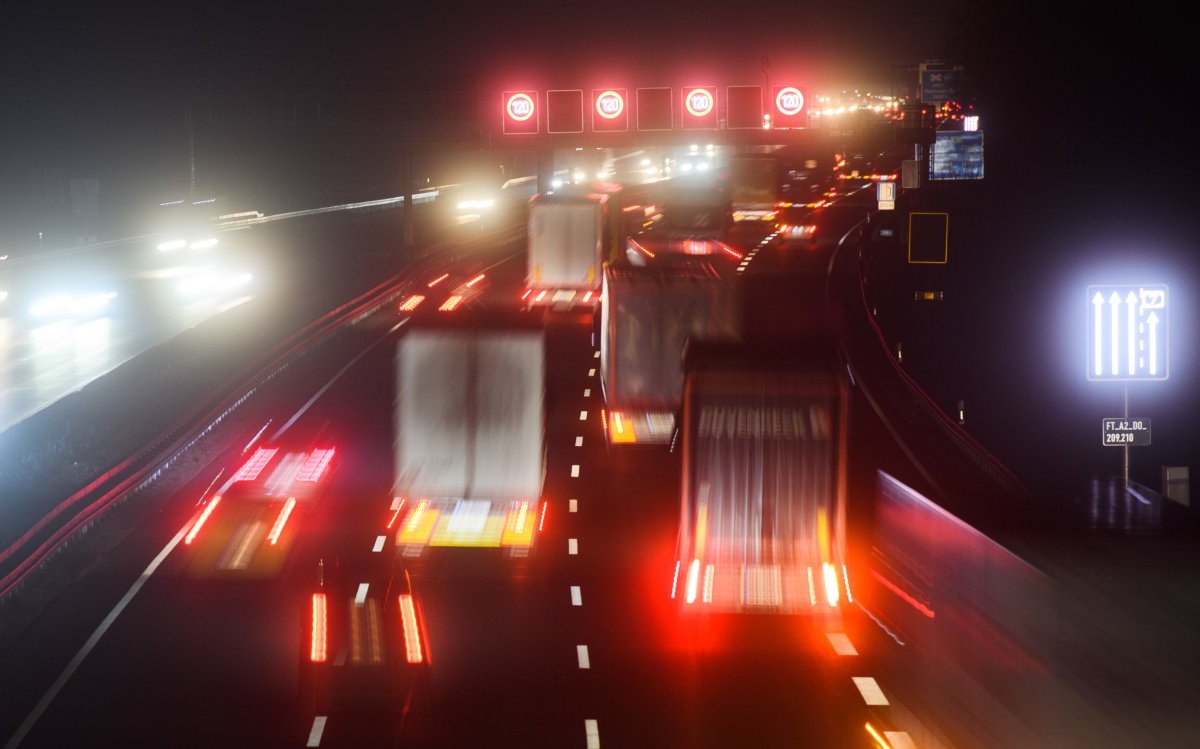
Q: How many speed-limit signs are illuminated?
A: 4